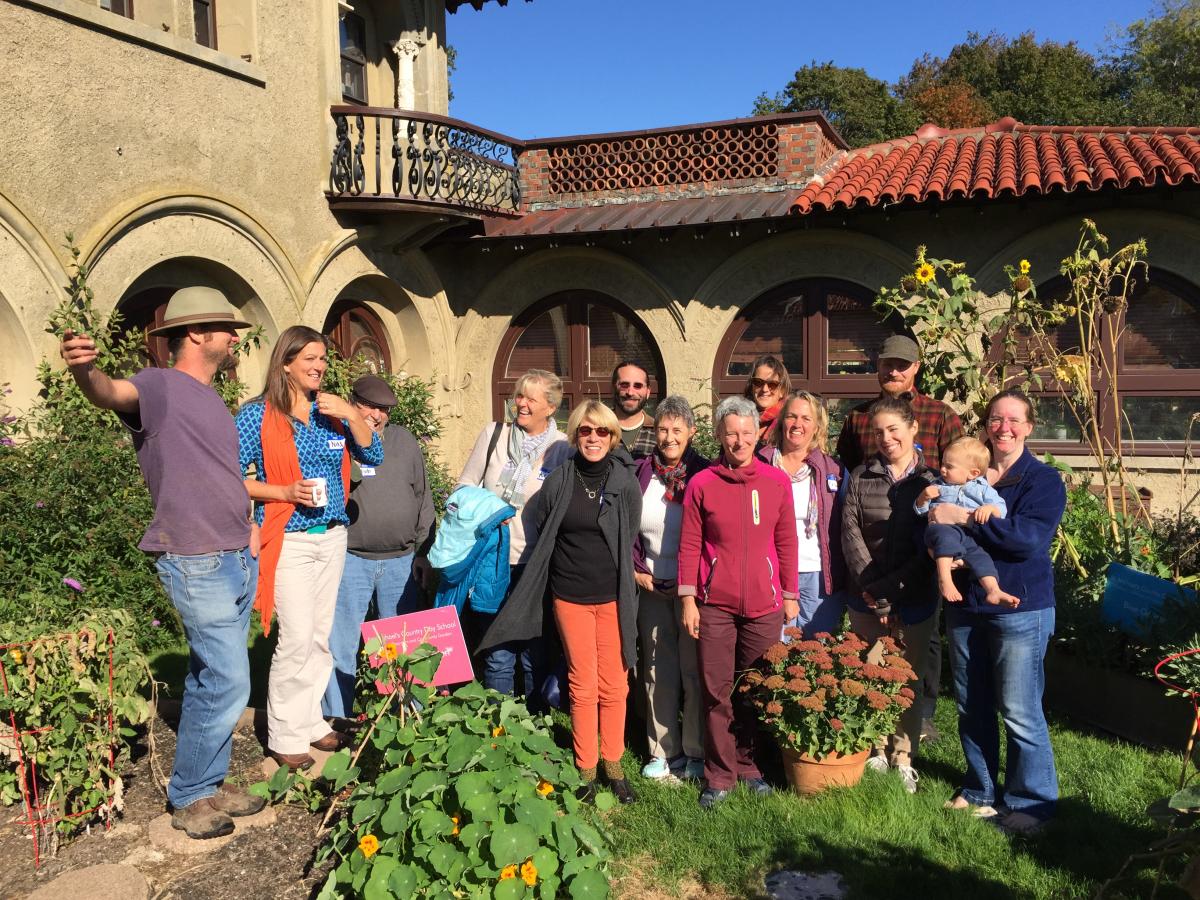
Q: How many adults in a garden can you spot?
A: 13